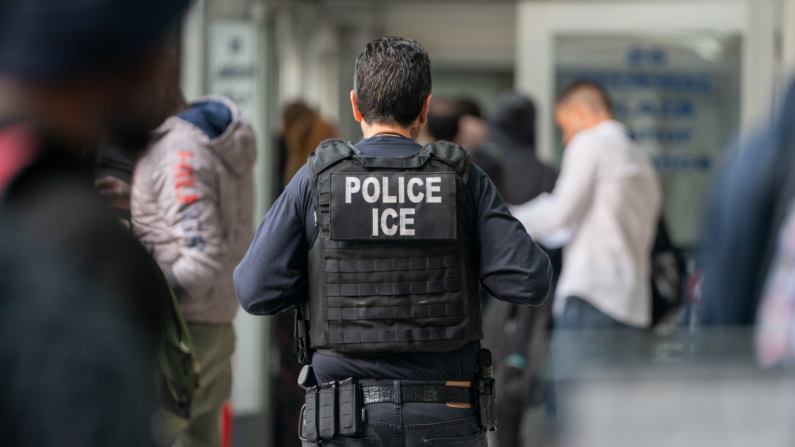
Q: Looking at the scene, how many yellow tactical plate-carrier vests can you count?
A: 0